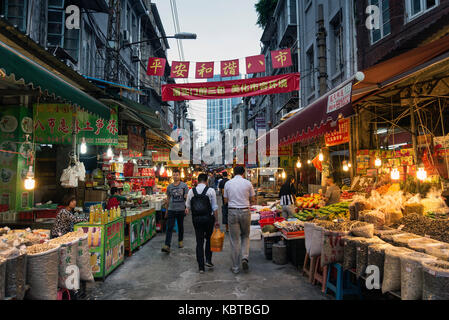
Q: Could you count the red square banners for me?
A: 6